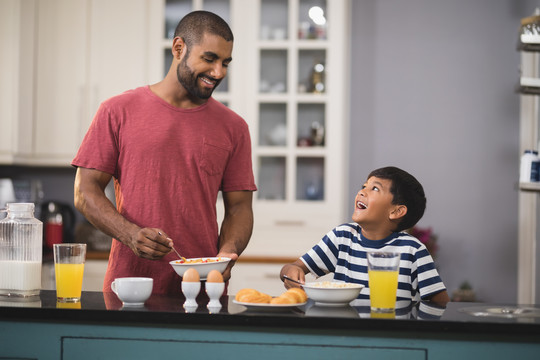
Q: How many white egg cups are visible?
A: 2